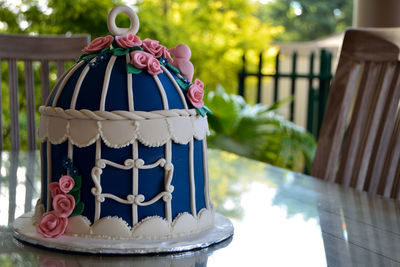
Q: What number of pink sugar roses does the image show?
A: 12